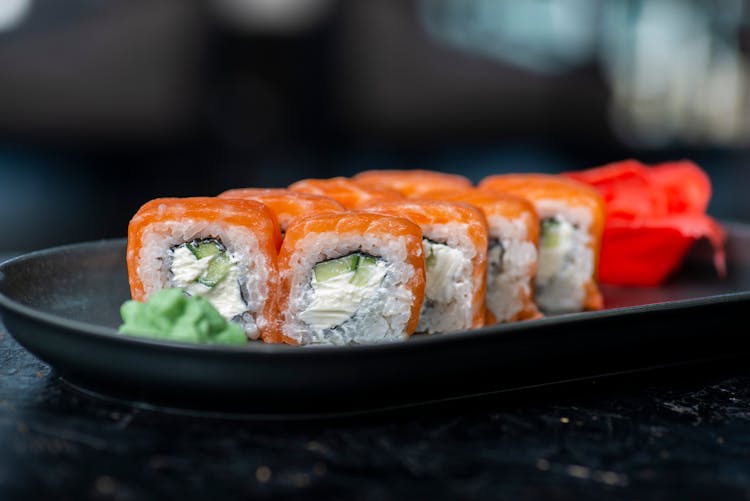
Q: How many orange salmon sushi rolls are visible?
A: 8